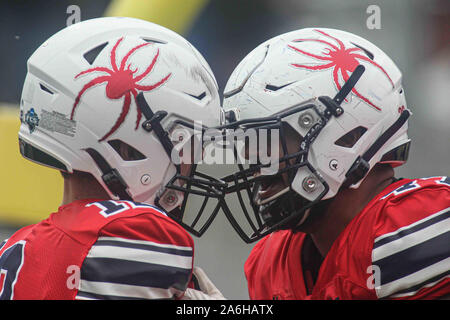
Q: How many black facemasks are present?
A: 2